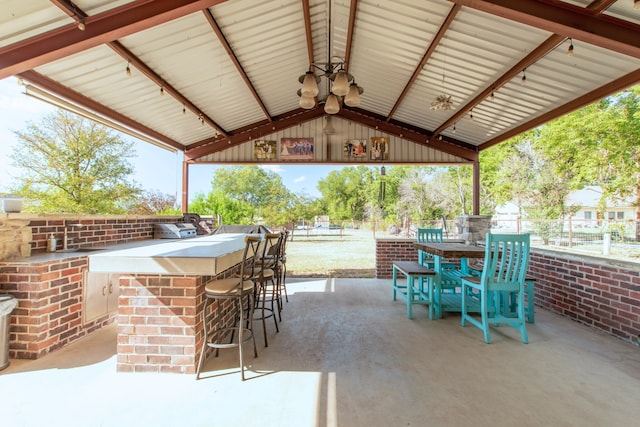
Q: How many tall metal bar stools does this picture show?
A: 4